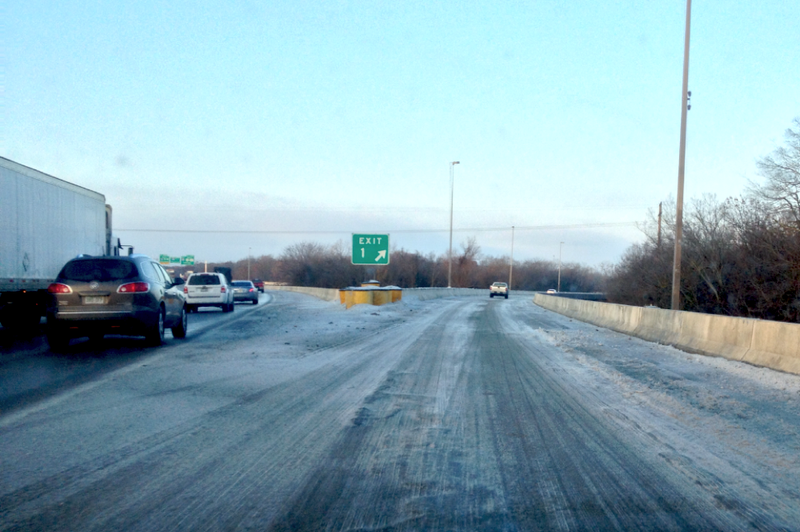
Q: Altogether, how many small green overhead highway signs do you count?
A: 3